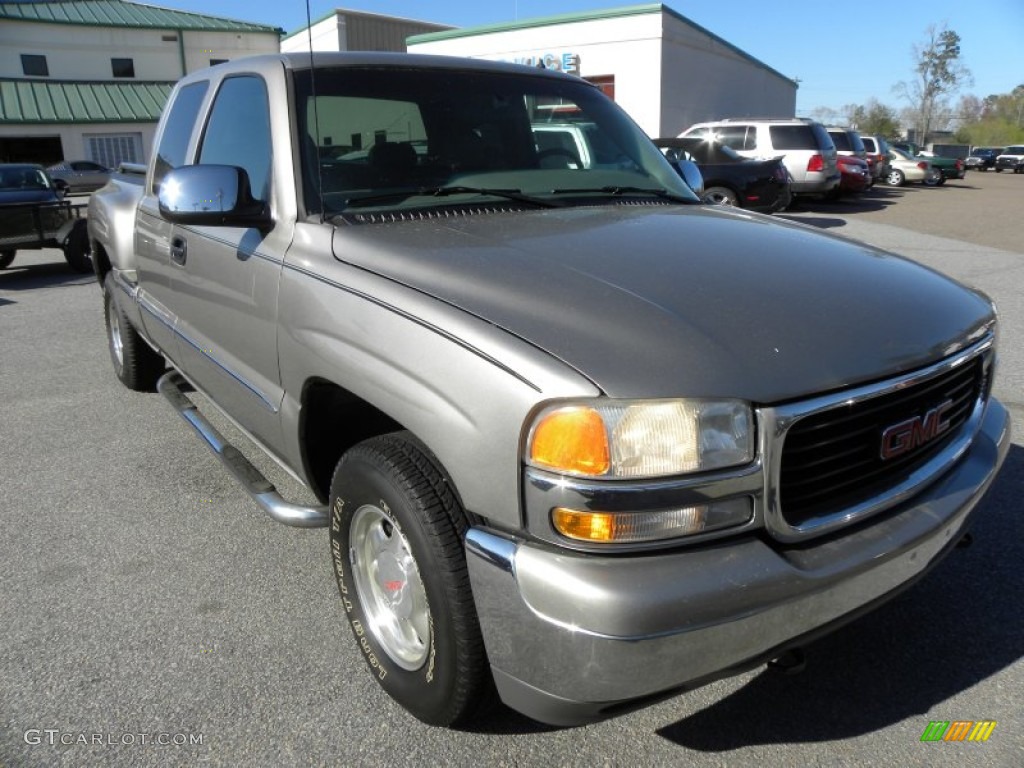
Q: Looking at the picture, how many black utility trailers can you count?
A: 1